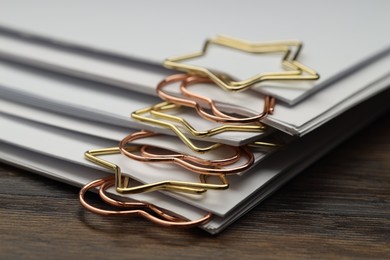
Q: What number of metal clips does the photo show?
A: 6